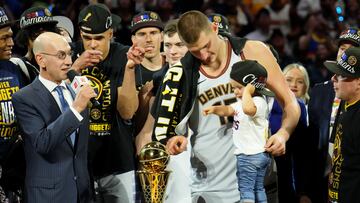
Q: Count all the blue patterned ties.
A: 1